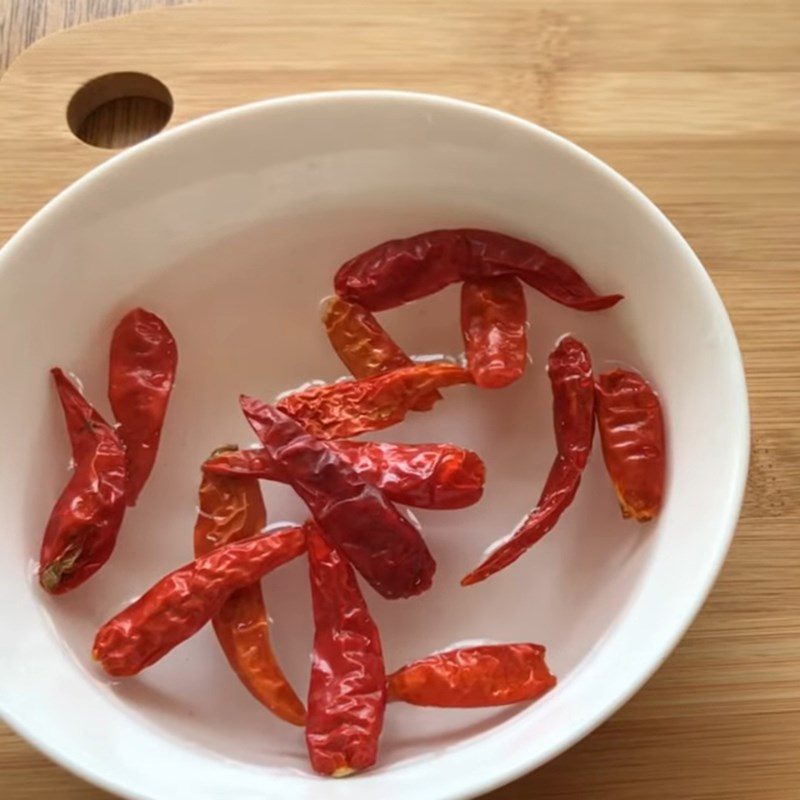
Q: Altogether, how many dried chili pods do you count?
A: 14